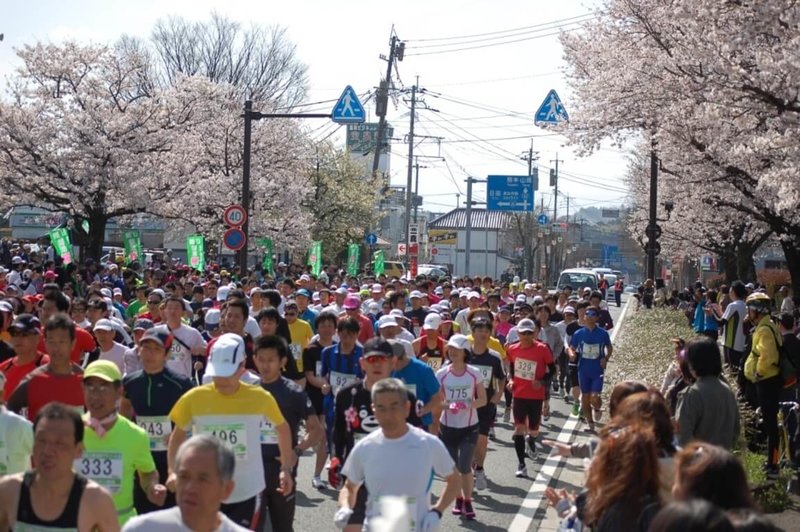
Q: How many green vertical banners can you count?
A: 7